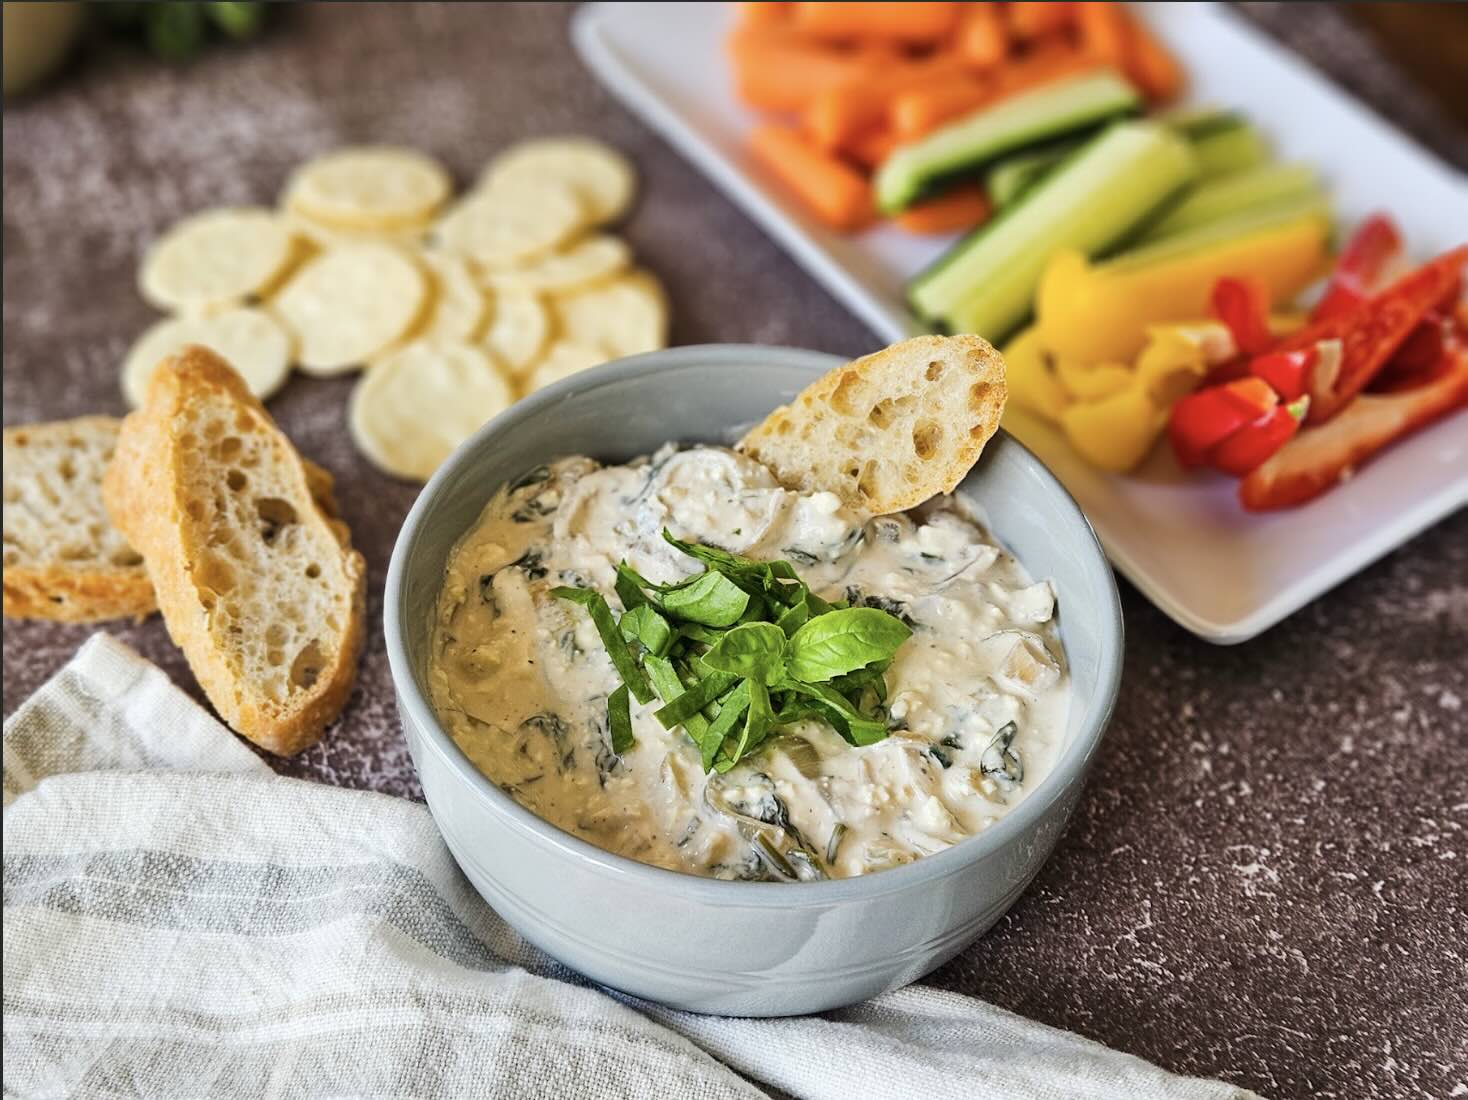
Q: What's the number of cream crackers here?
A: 13